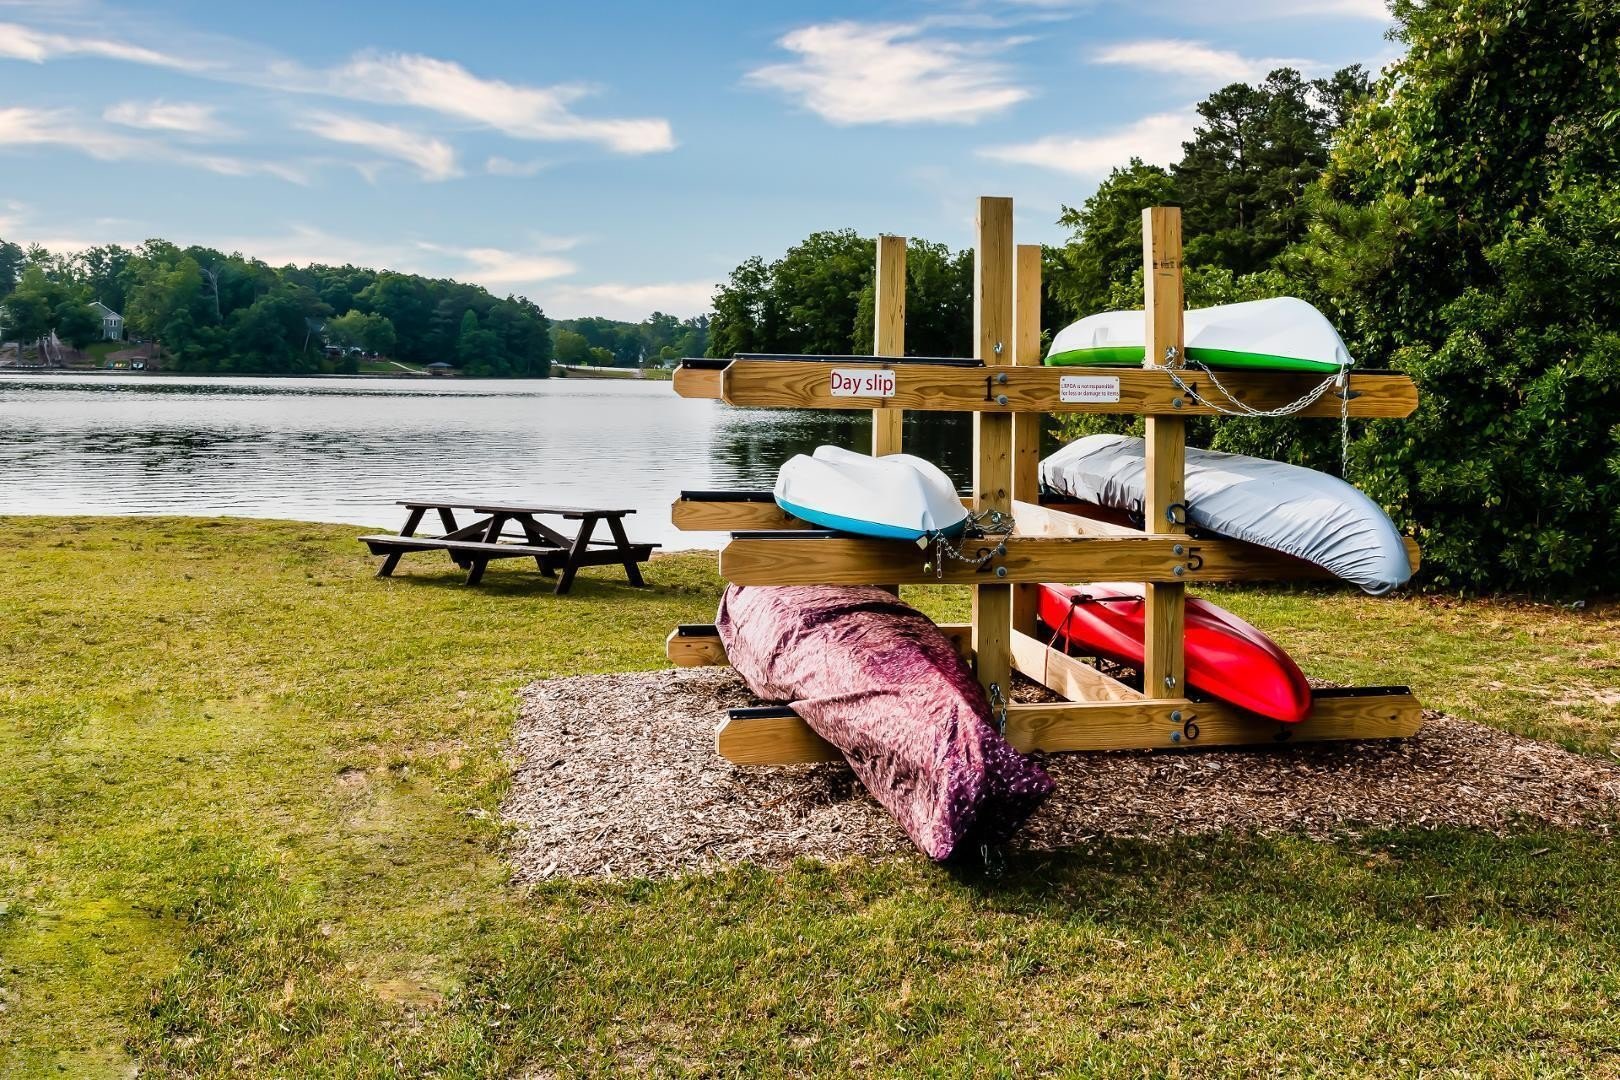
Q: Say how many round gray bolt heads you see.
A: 10